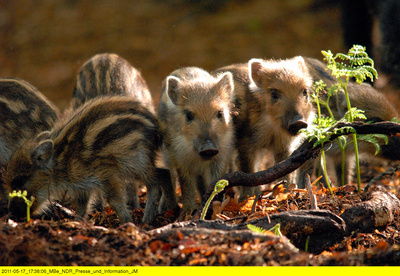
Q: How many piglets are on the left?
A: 3